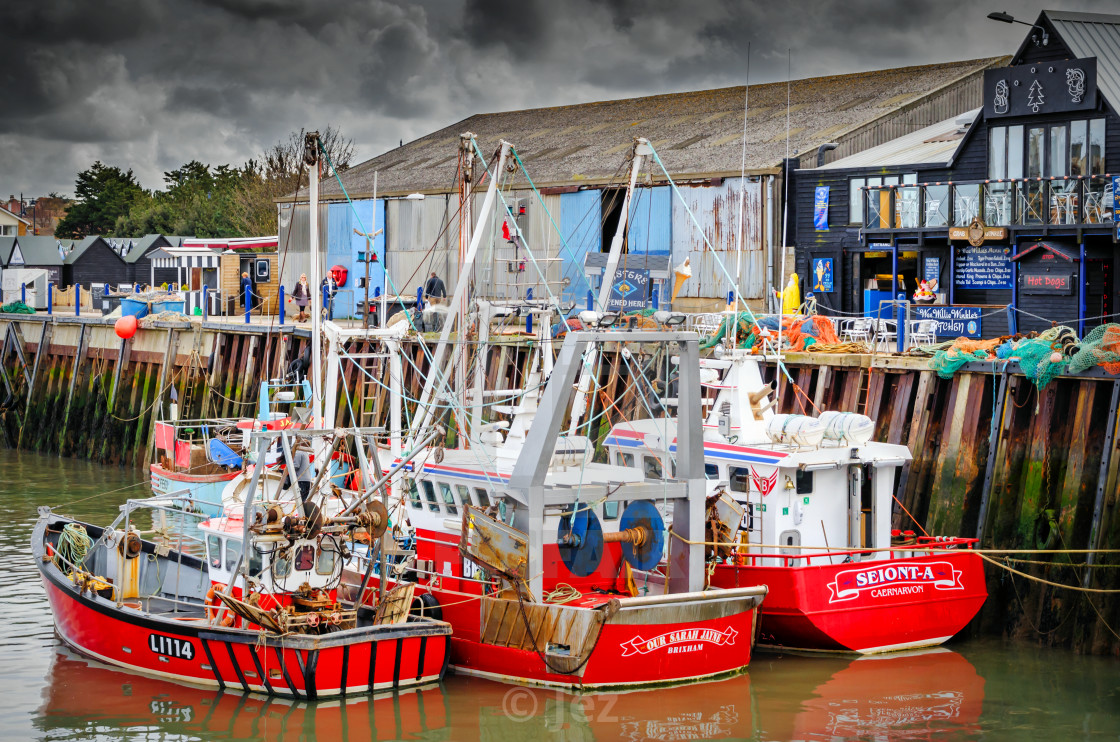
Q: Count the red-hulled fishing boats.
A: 3